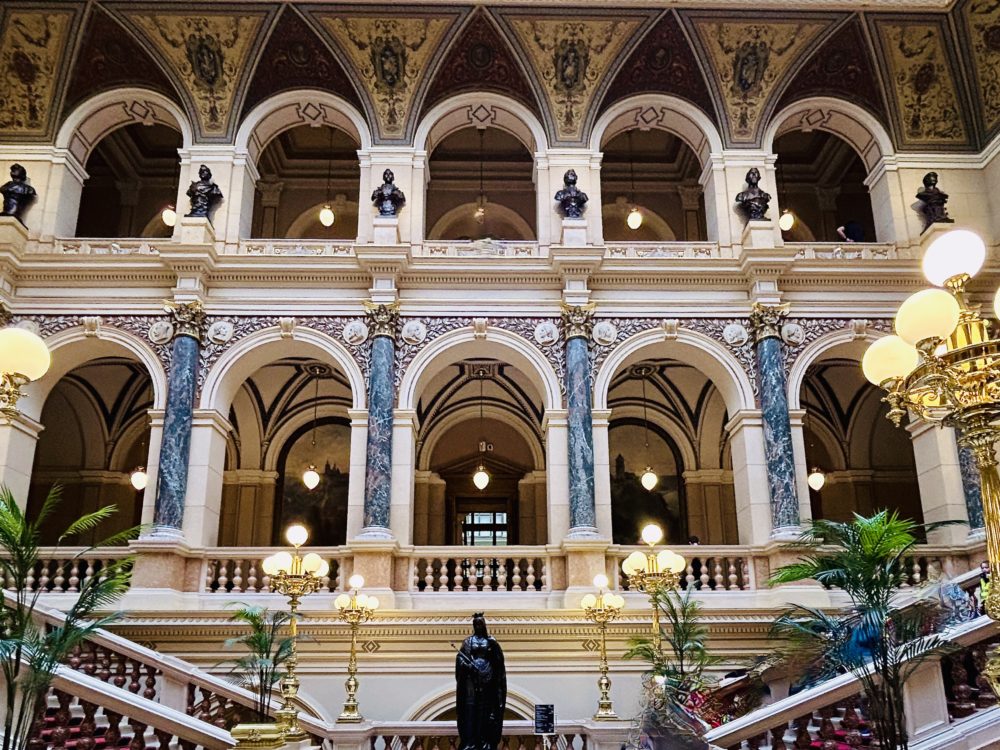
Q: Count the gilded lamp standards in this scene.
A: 6